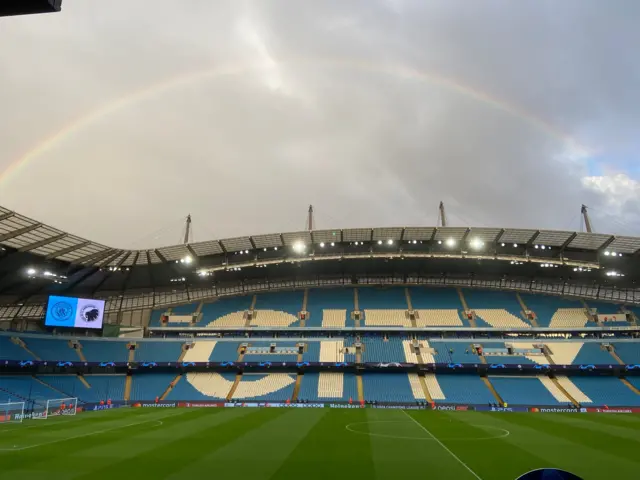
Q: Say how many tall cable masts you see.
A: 4